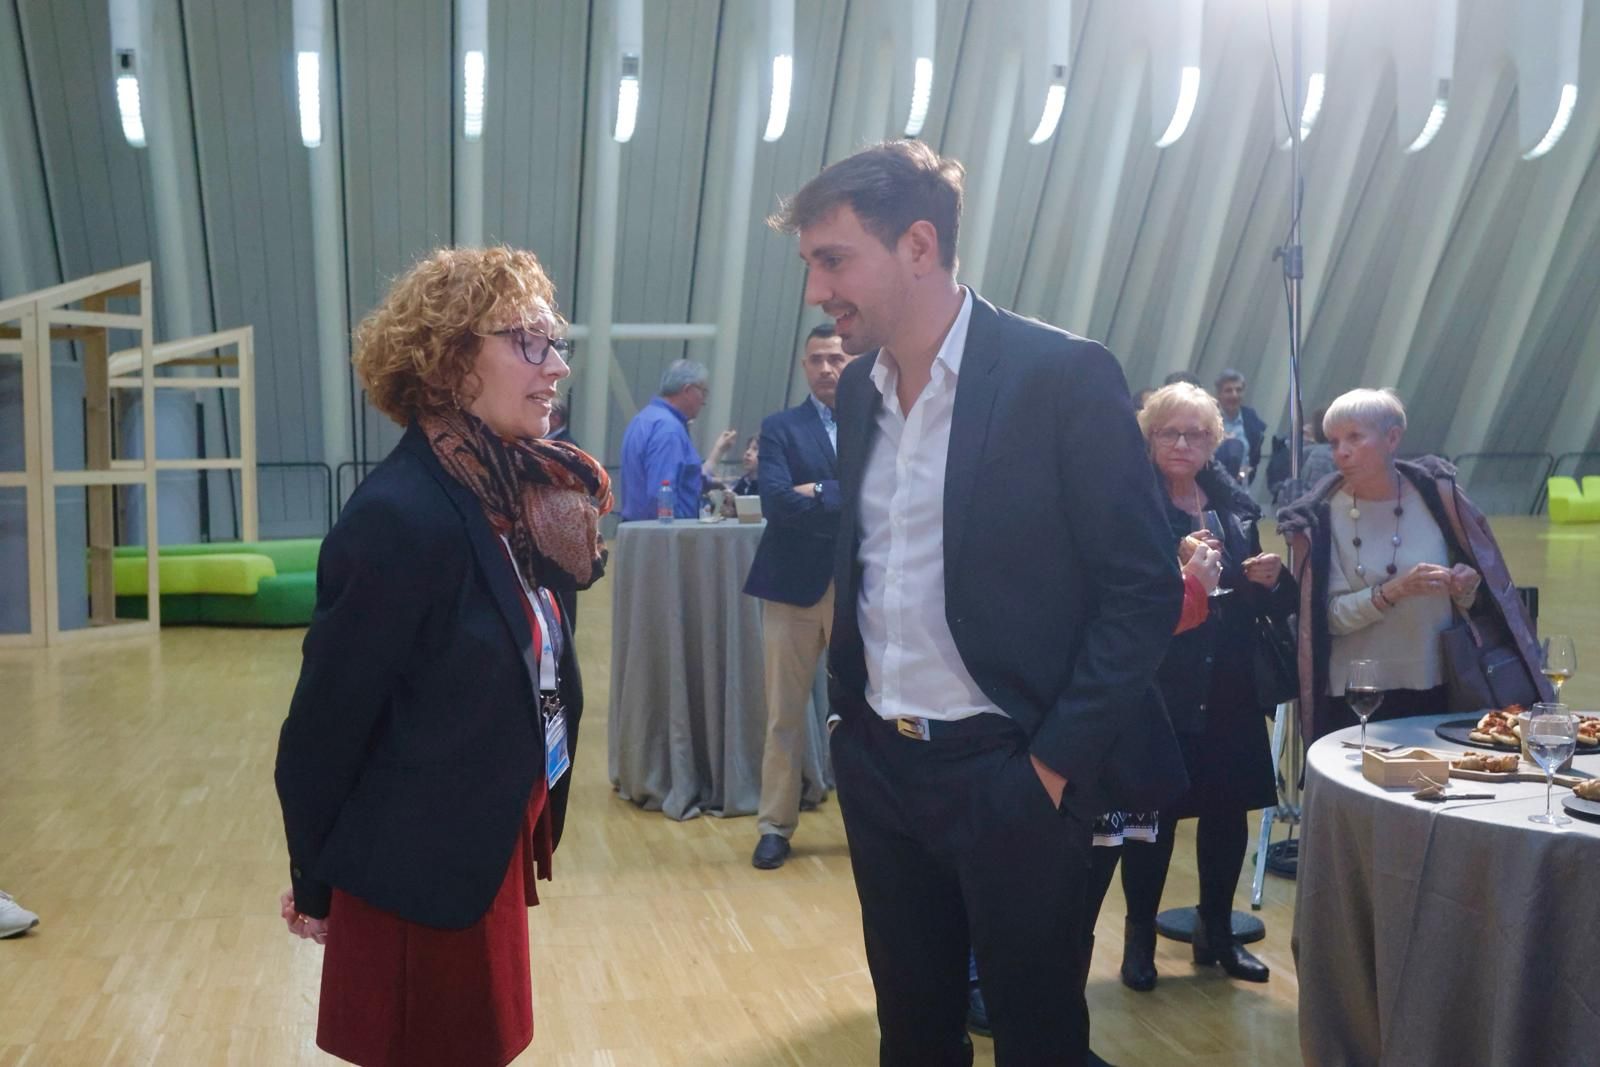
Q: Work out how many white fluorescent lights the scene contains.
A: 11